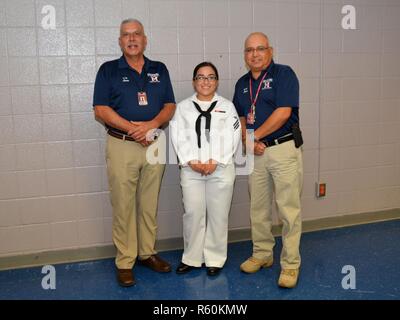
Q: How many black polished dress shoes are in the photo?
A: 2